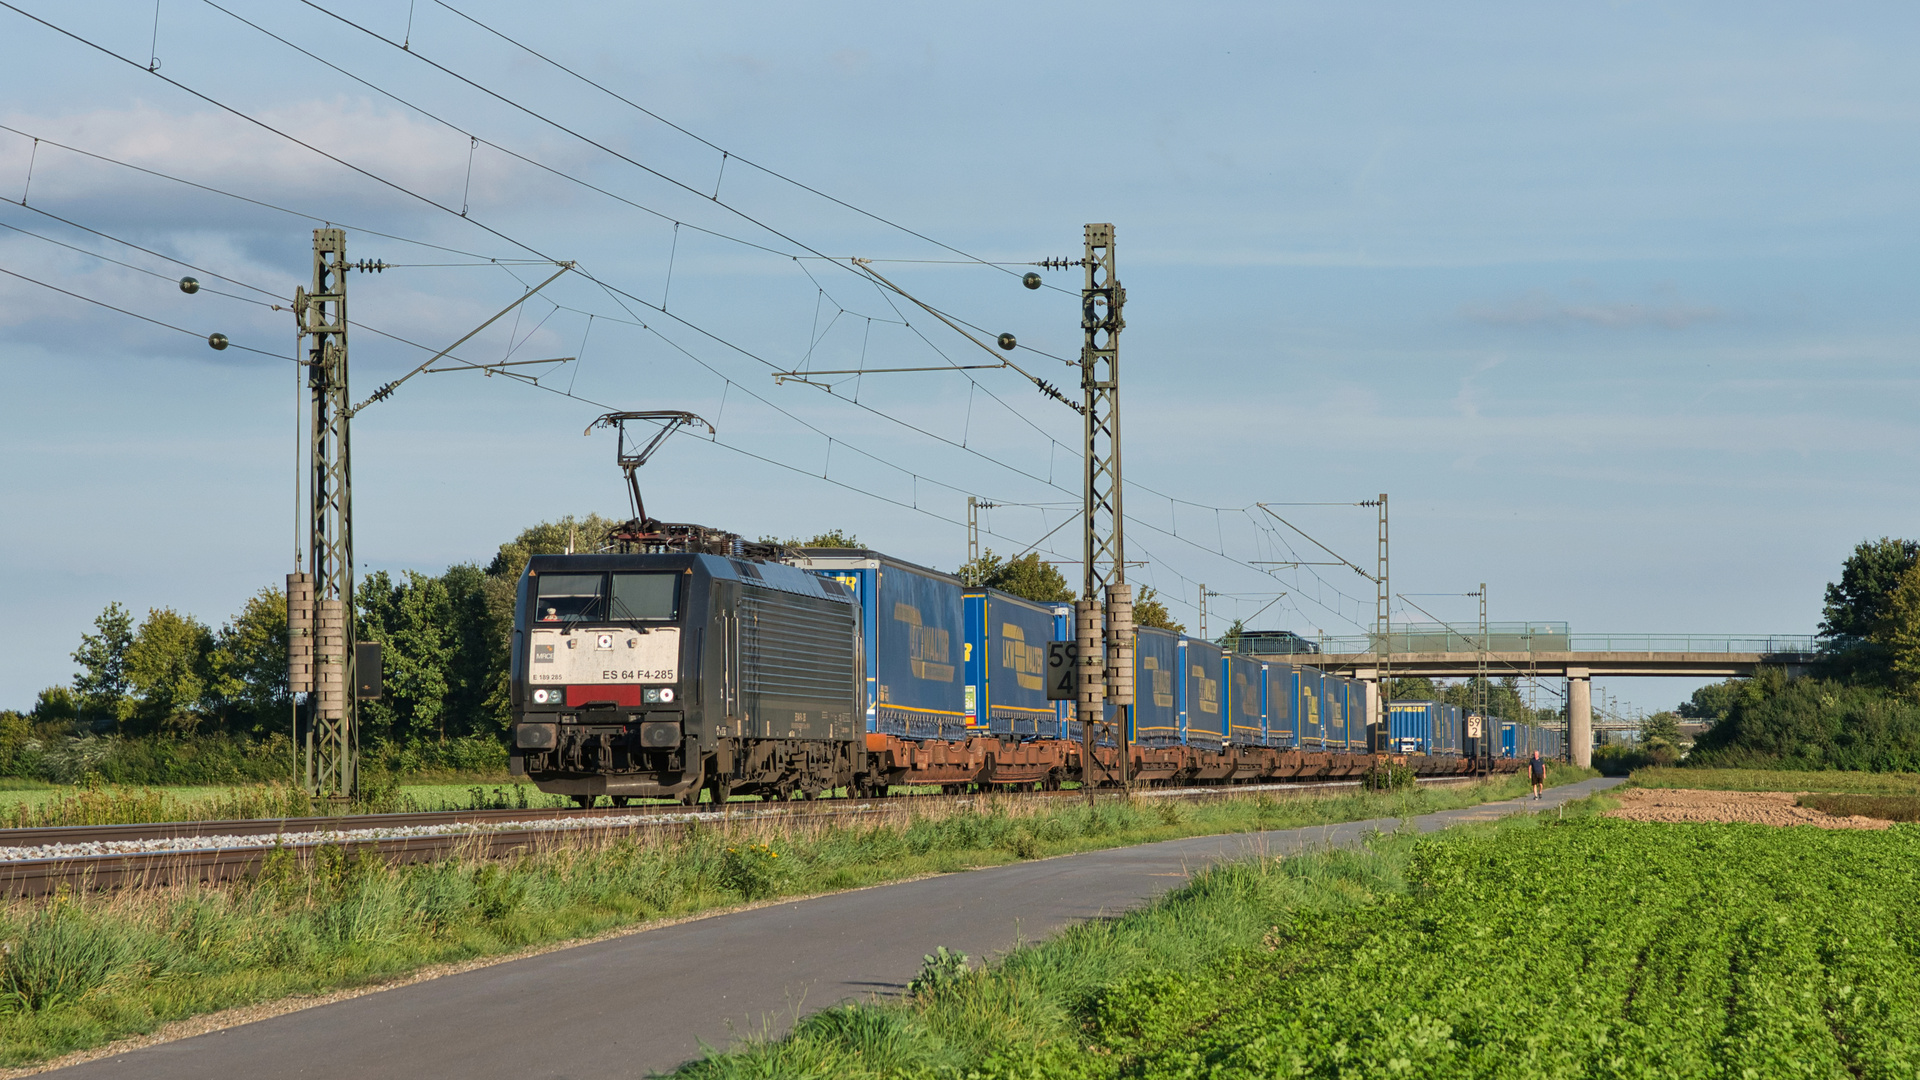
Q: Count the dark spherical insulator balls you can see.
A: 4